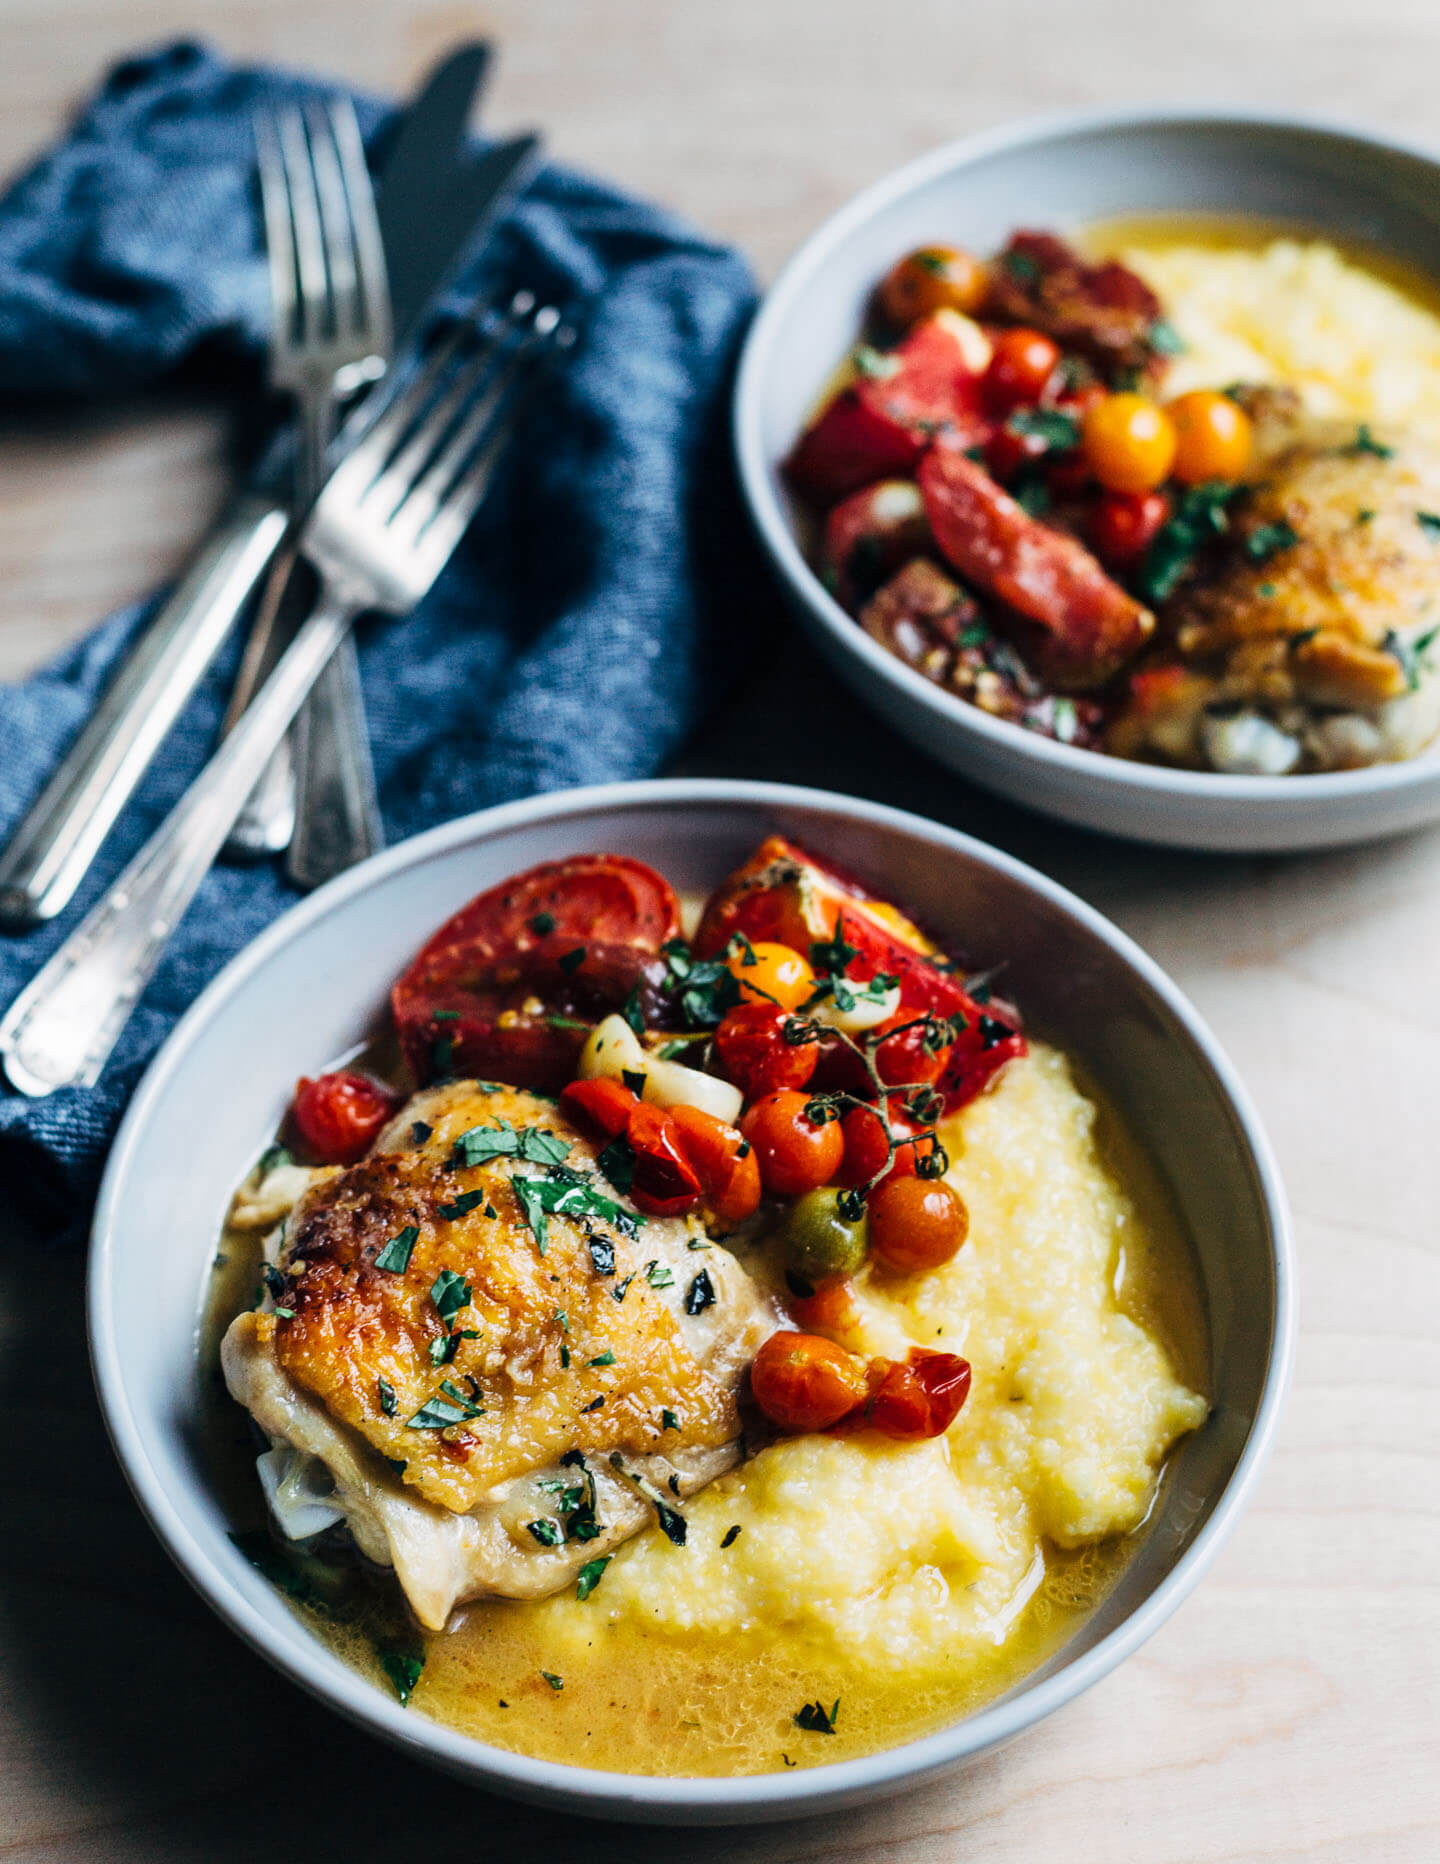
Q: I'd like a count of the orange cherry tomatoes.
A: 4